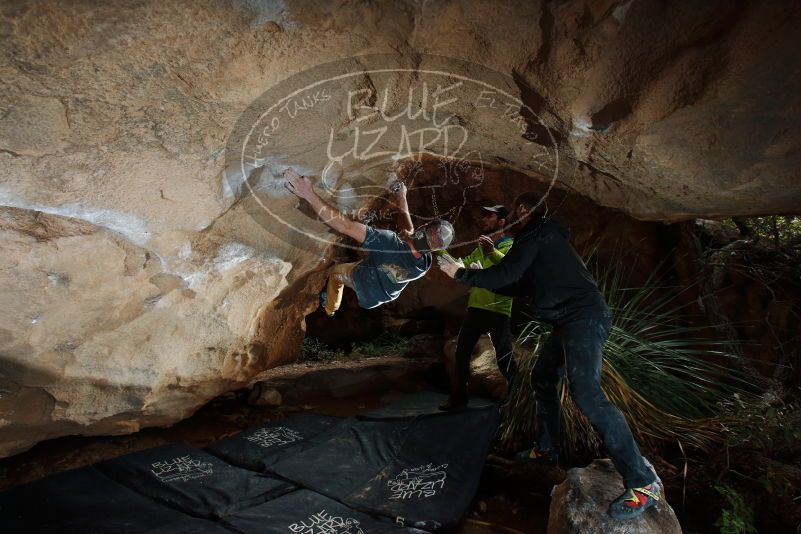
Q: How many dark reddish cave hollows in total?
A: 1